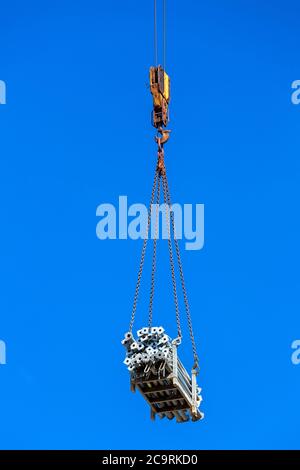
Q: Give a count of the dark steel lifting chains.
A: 4